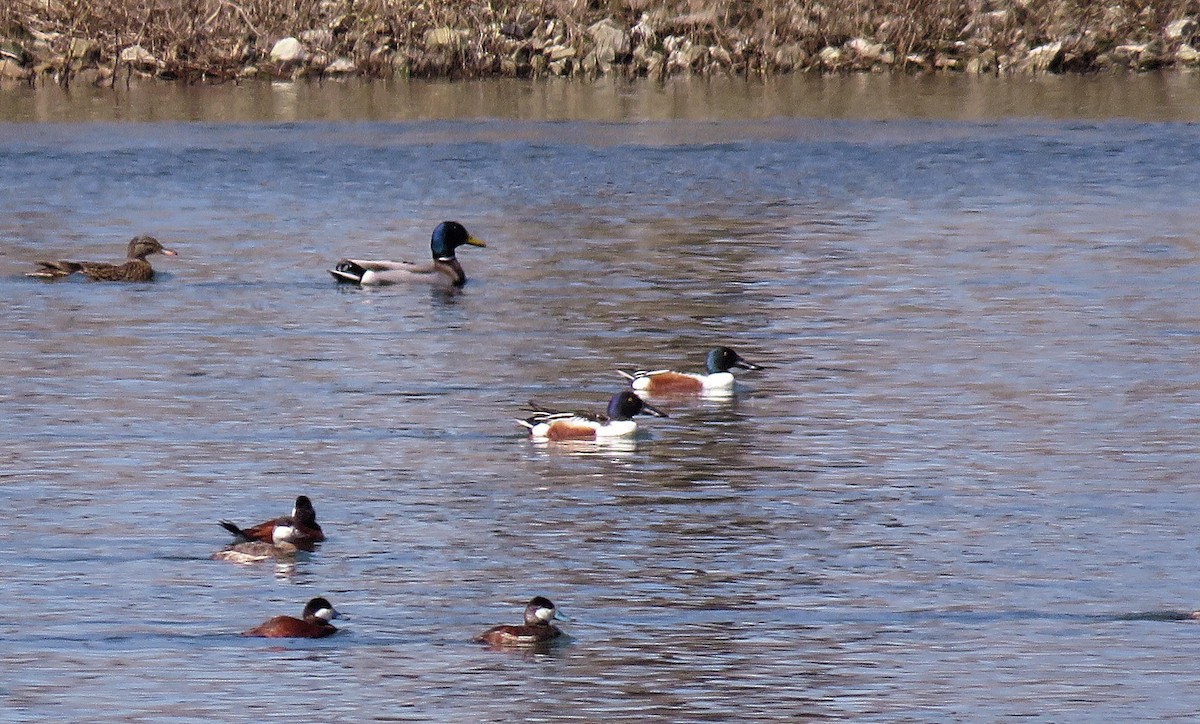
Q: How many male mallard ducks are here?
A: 1